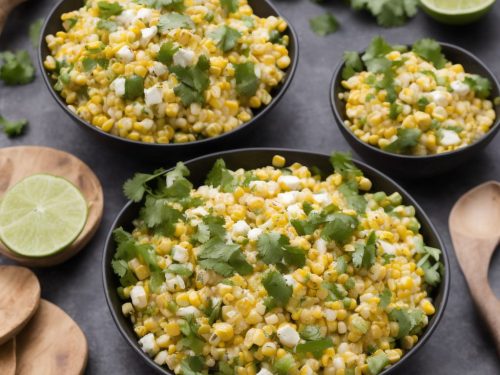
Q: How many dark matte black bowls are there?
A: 3